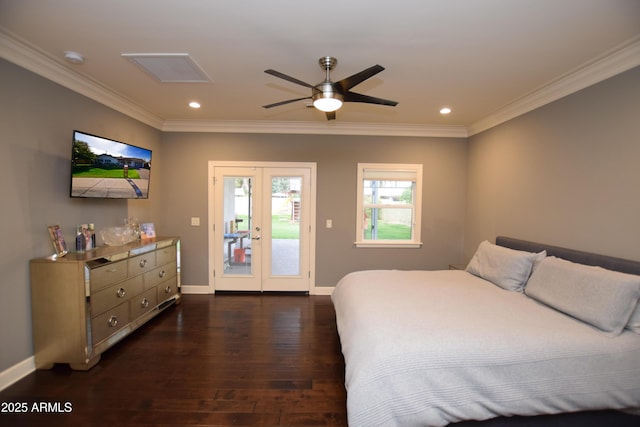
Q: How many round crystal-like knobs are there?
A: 6